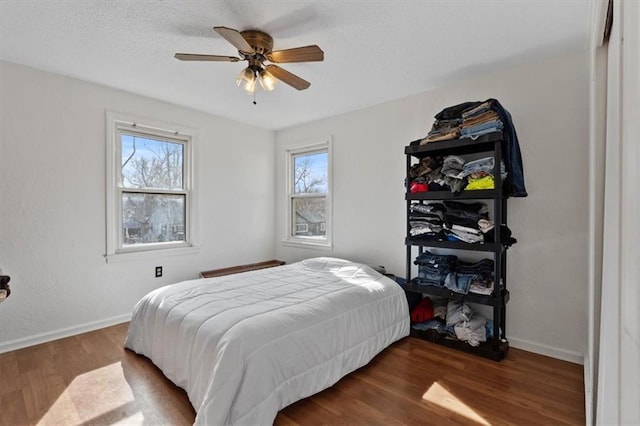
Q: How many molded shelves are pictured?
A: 5